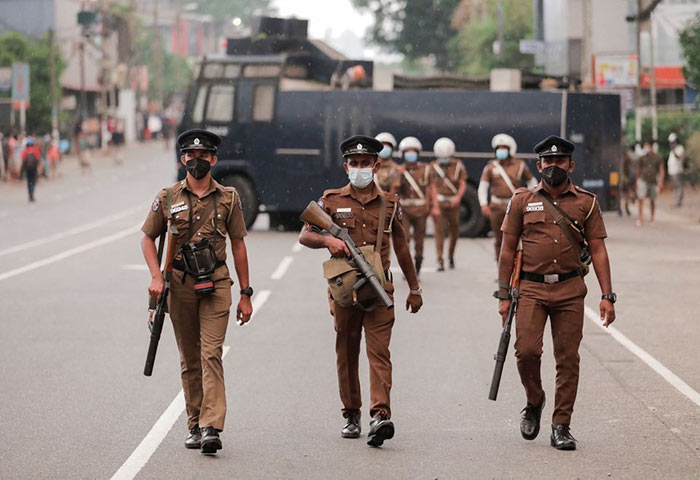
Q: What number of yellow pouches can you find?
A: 1